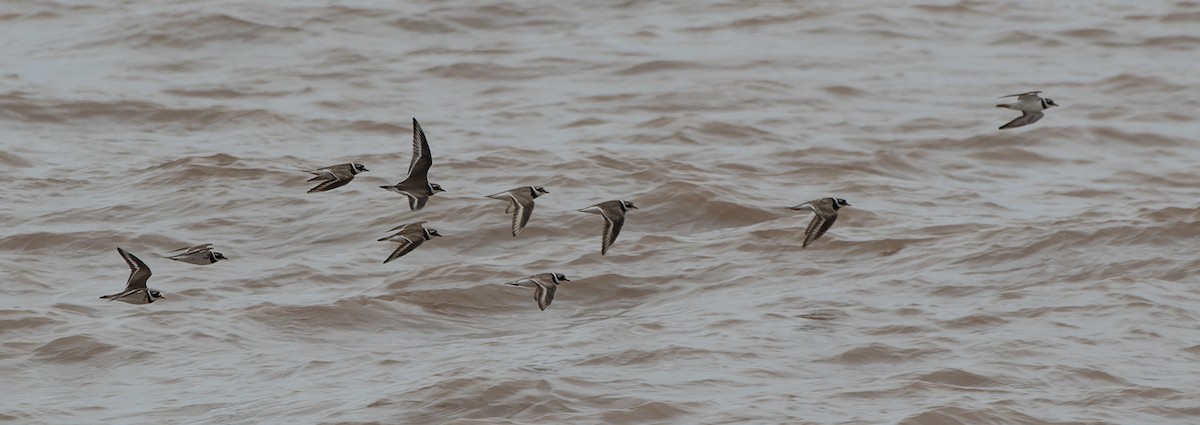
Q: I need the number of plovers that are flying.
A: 10